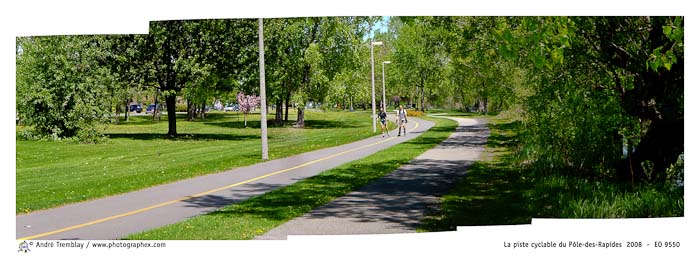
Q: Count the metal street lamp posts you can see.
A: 3